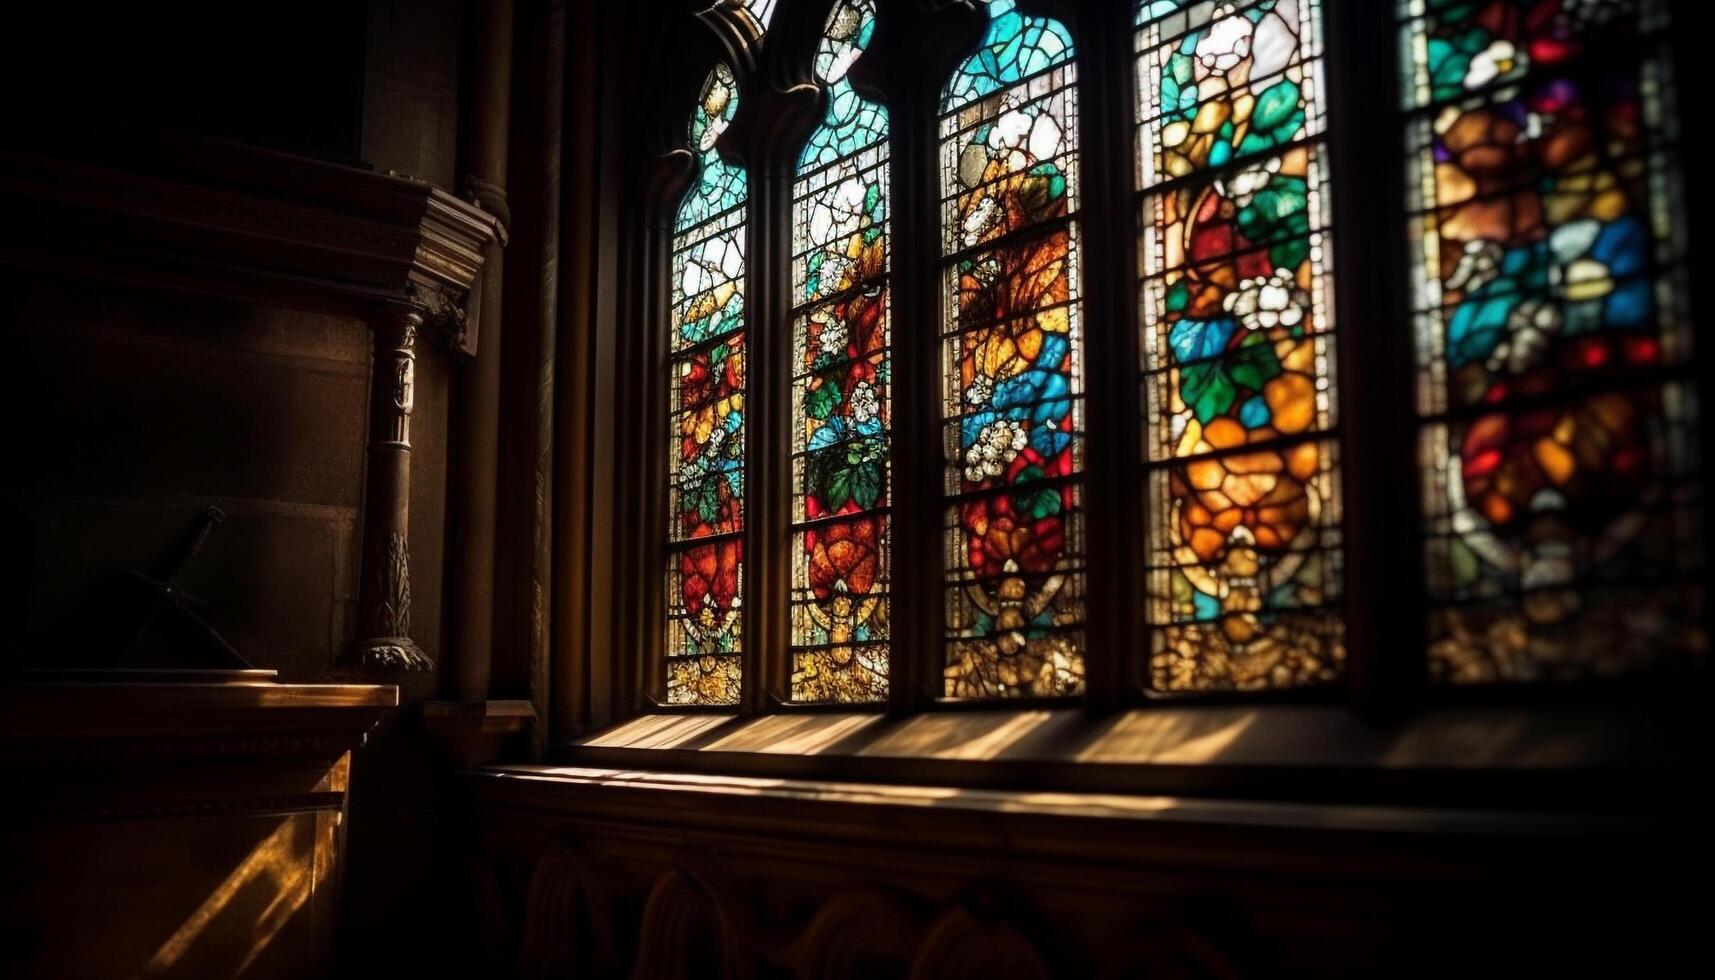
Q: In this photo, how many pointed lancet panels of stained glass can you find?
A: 5